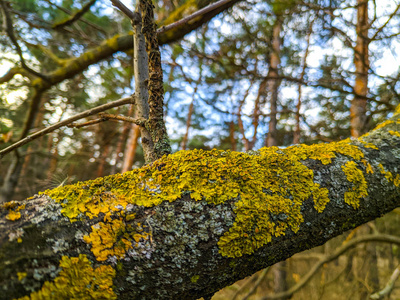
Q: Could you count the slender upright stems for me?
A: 2